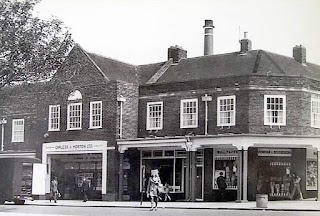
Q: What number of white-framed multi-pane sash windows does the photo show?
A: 9